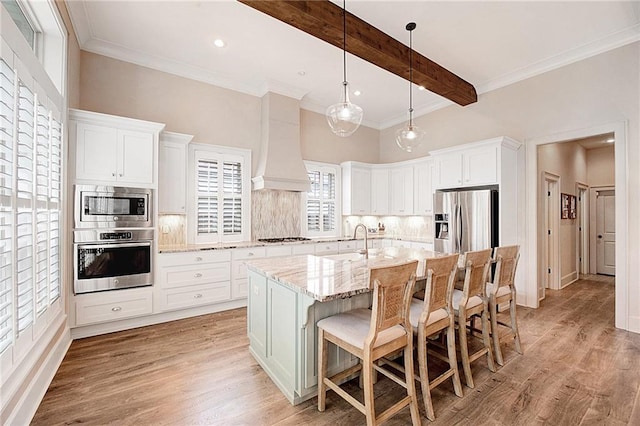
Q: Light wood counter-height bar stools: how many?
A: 4